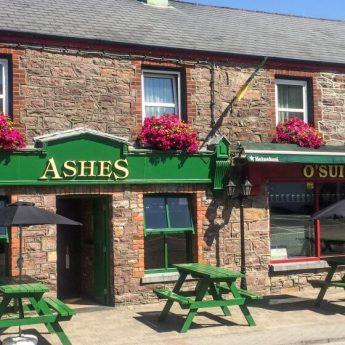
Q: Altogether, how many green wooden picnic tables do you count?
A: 3